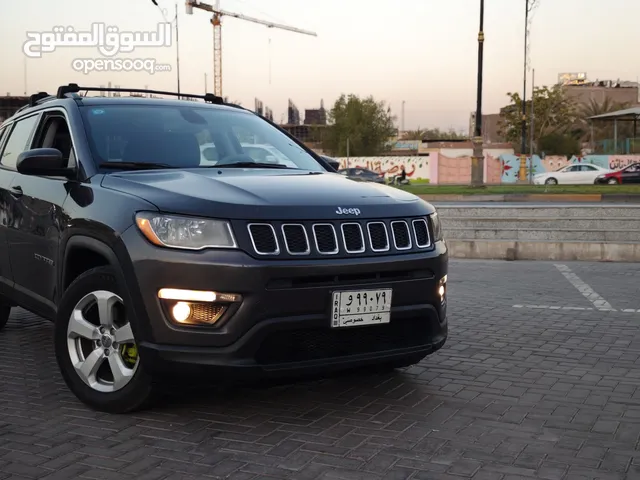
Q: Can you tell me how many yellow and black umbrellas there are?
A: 0